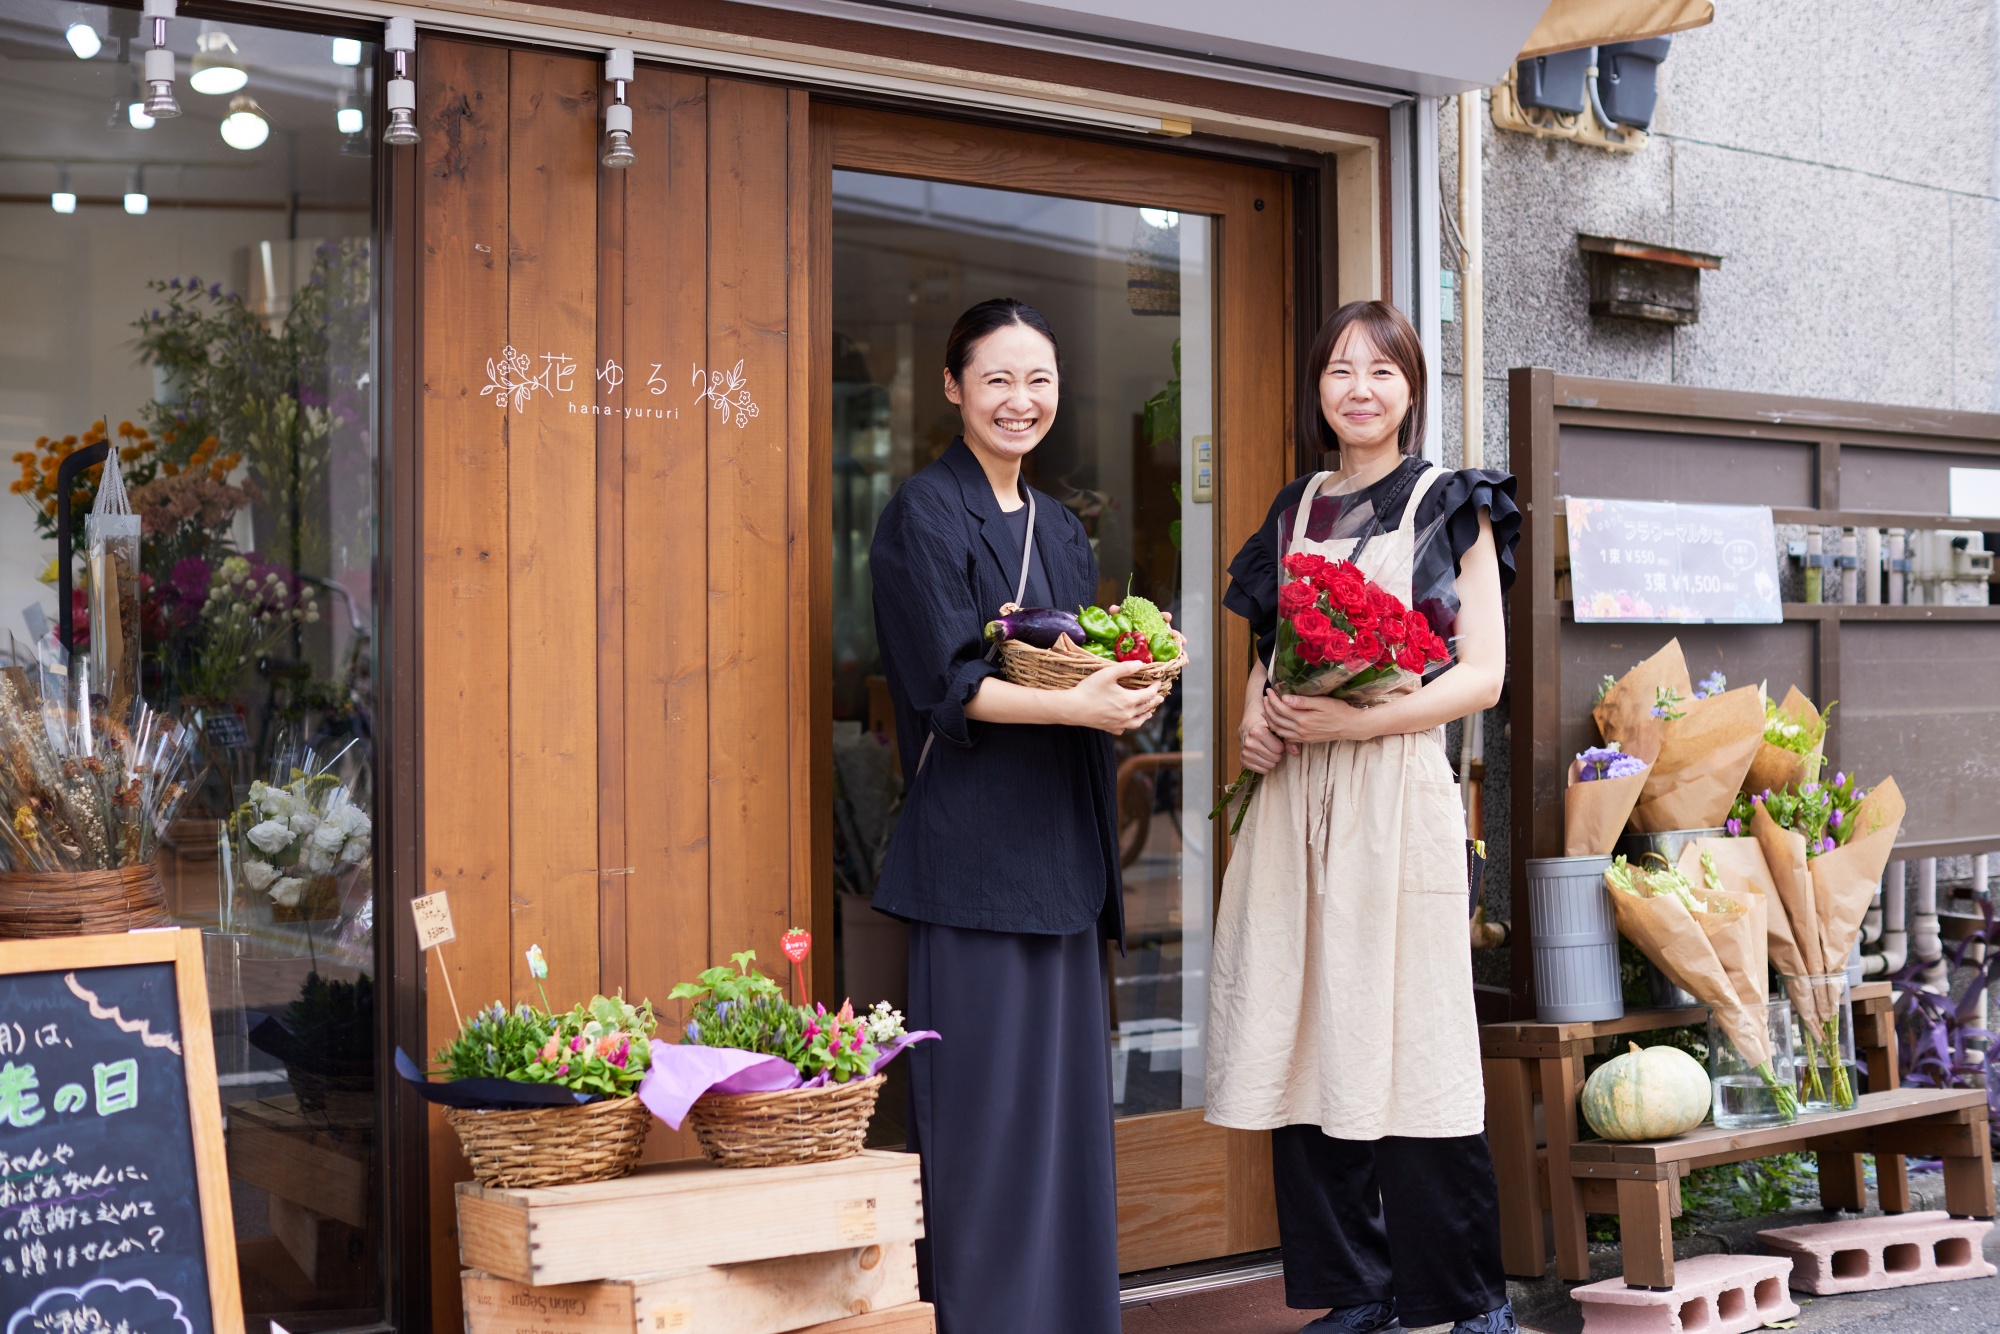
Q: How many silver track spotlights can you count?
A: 3